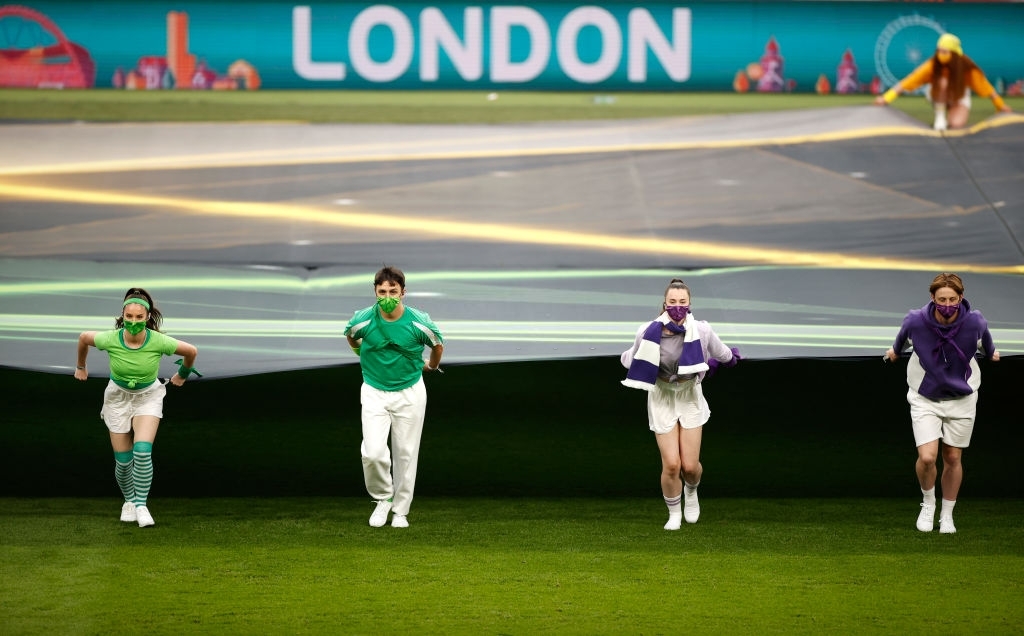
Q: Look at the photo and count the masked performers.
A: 5